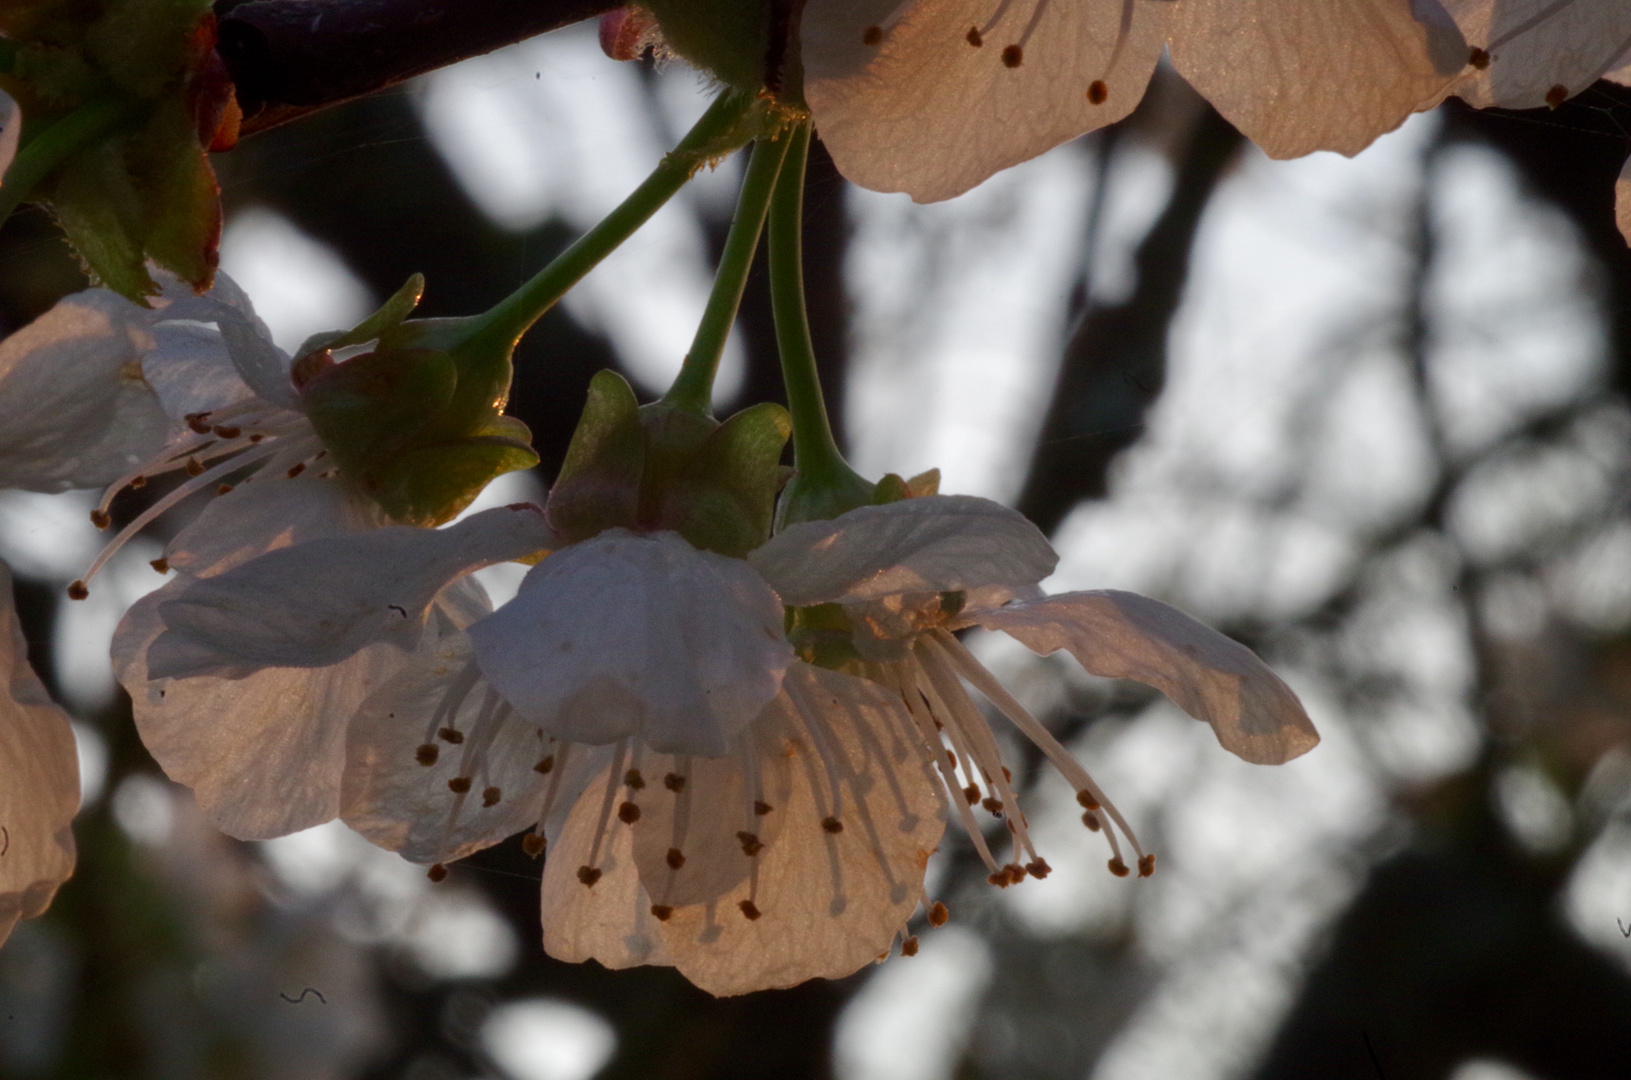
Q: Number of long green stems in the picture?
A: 3